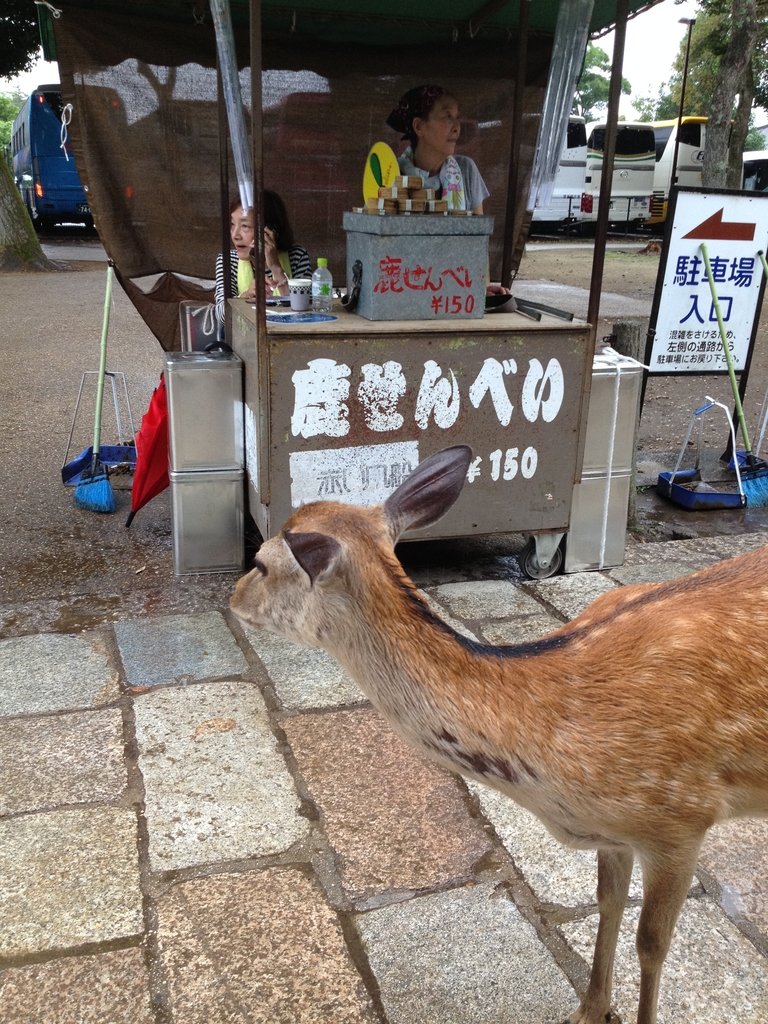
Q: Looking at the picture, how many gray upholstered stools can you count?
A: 0